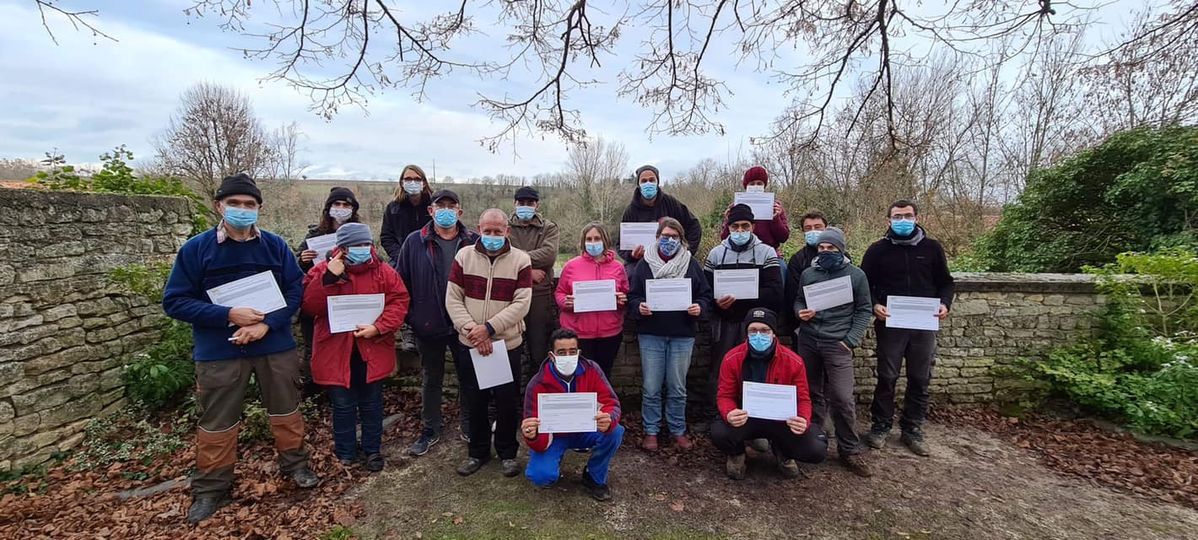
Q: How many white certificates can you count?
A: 13